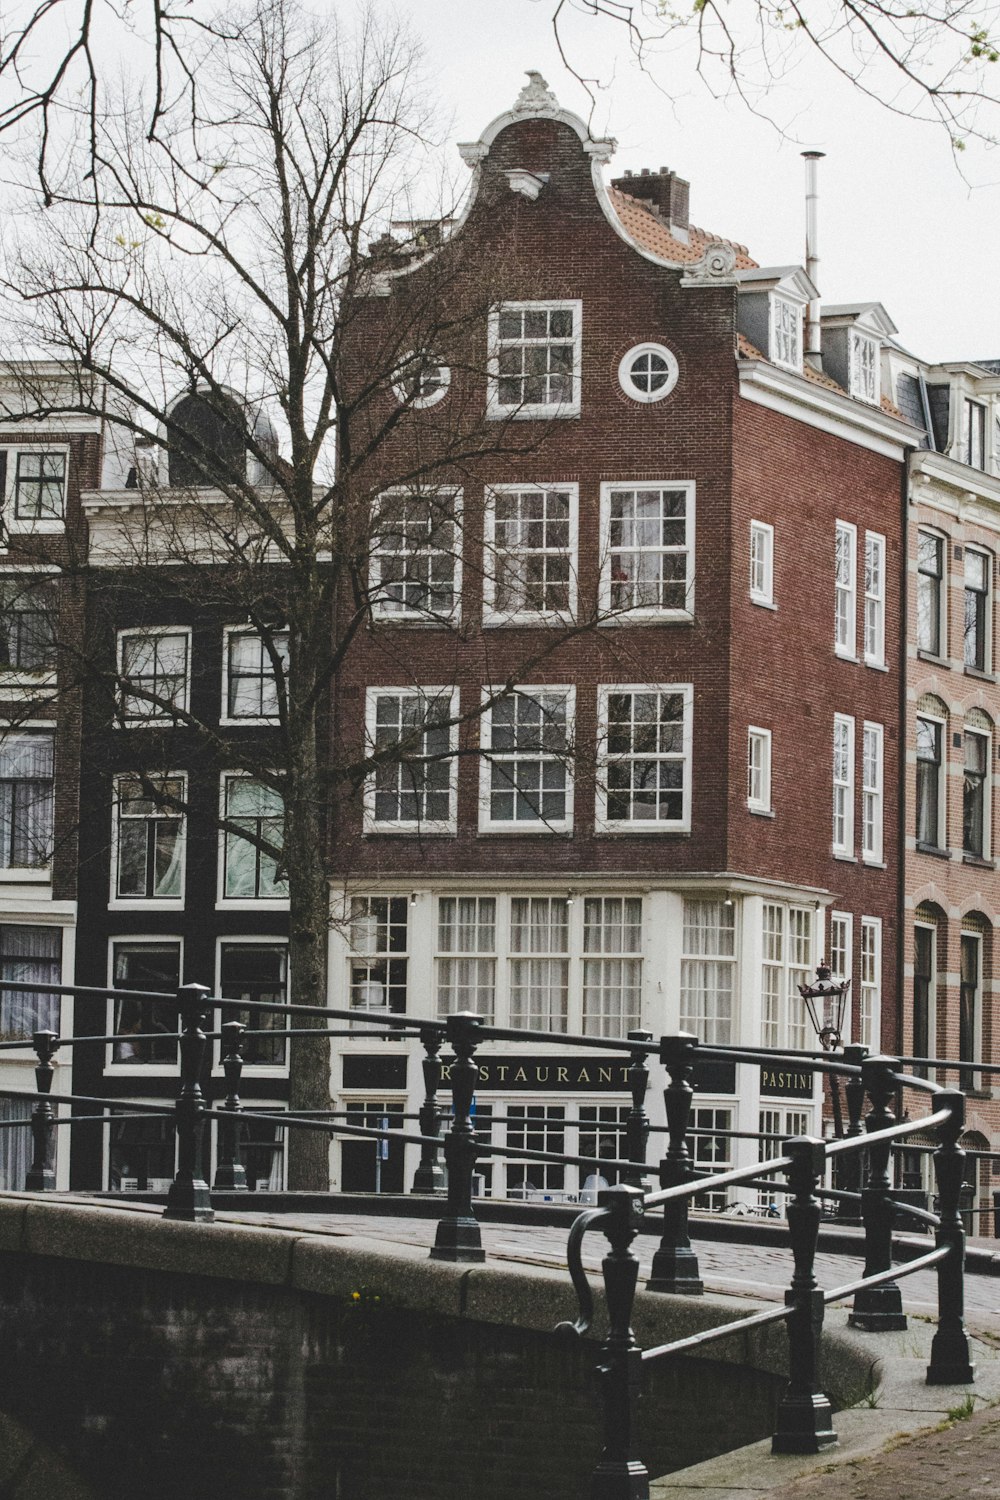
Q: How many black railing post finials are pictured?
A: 12